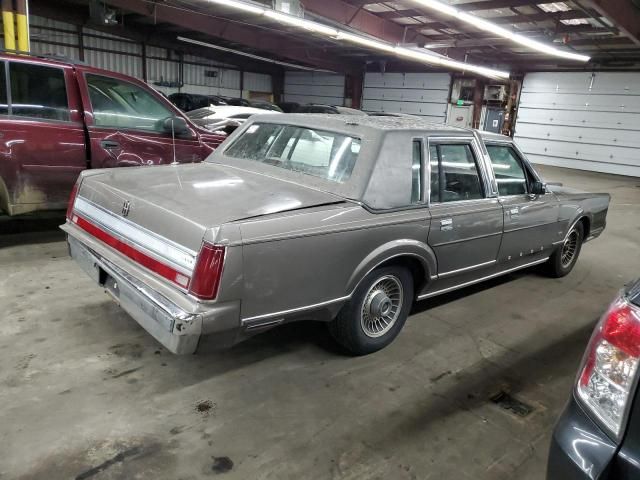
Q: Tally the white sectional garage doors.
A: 3